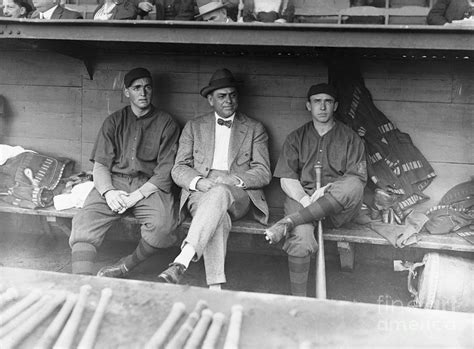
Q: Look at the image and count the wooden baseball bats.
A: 13